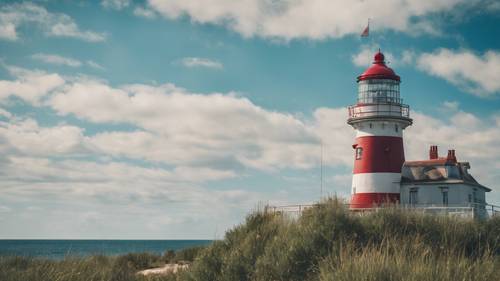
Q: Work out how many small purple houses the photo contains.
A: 0